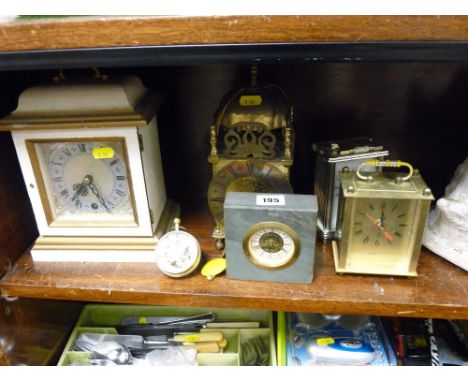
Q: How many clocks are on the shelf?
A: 6